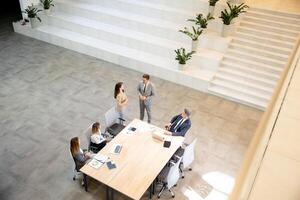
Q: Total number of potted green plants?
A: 7